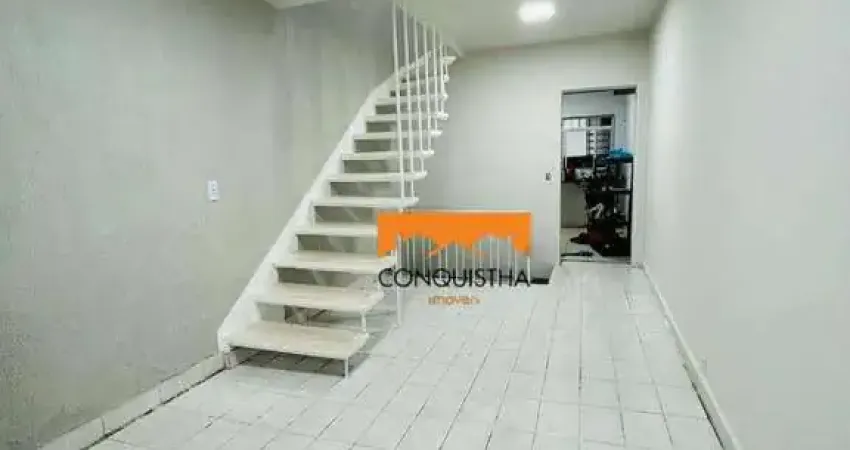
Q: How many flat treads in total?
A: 12